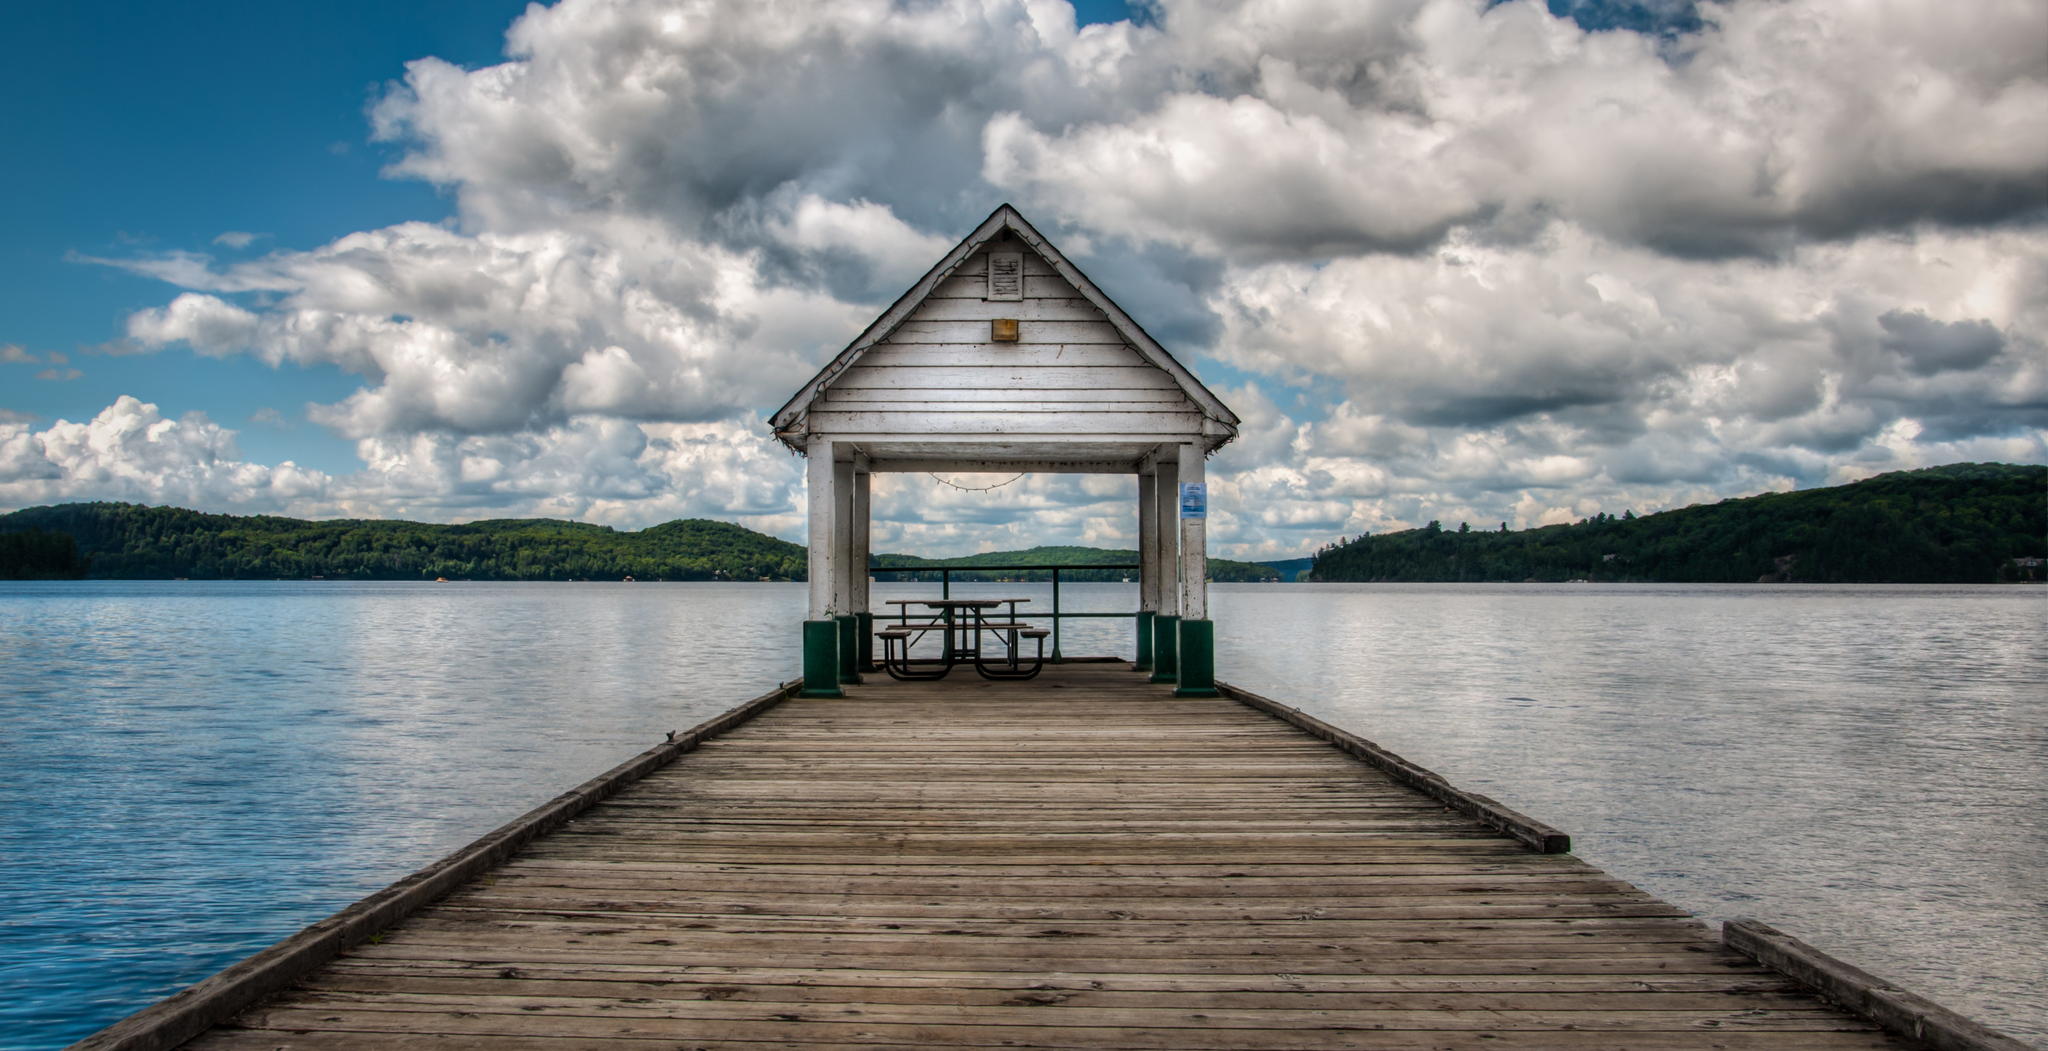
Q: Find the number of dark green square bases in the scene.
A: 6